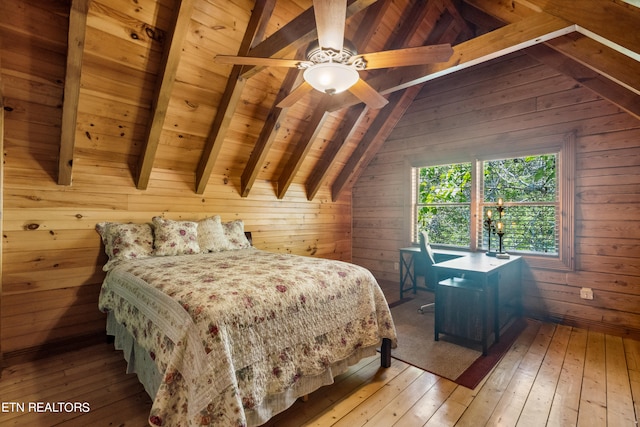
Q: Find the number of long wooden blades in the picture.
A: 5